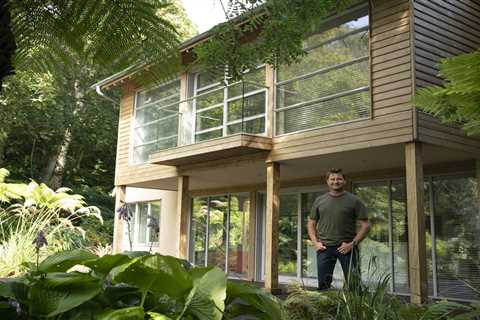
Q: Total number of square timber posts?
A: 4